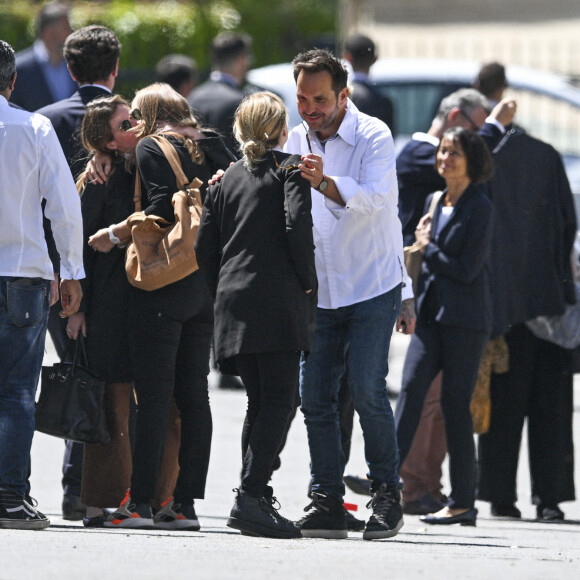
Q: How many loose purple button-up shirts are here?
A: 0